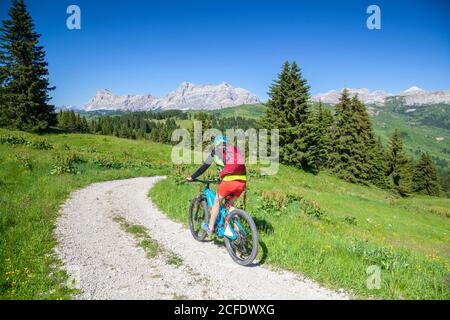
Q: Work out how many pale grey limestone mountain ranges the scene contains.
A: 2